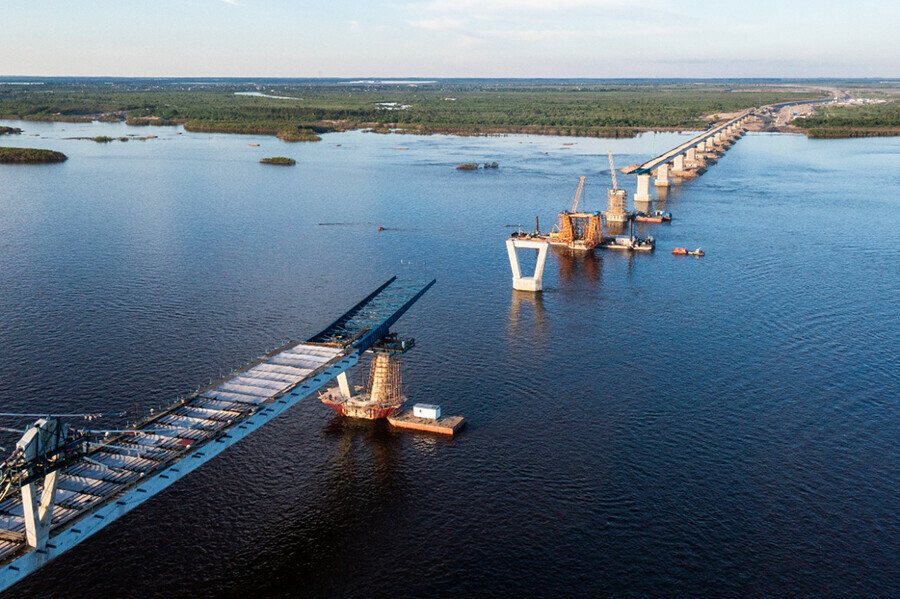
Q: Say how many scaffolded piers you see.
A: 3